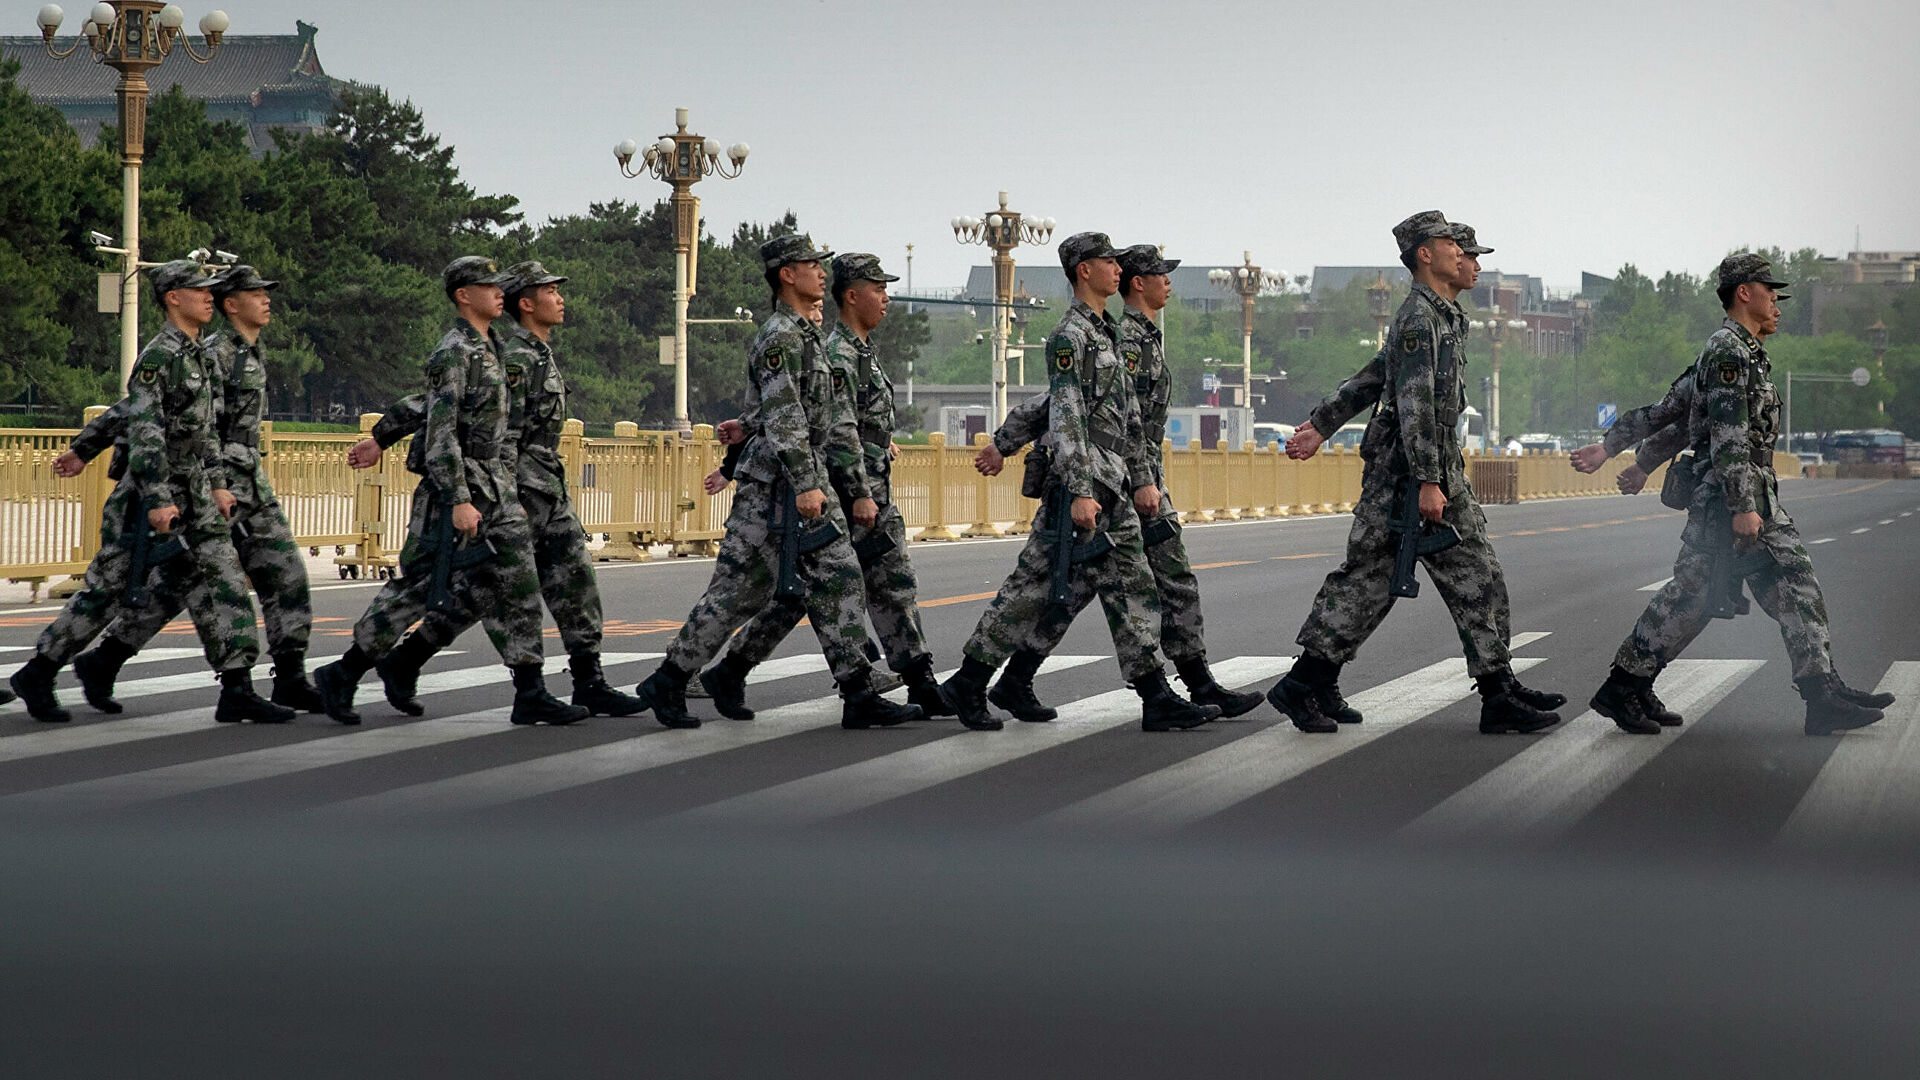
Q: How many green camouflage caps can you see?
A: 12